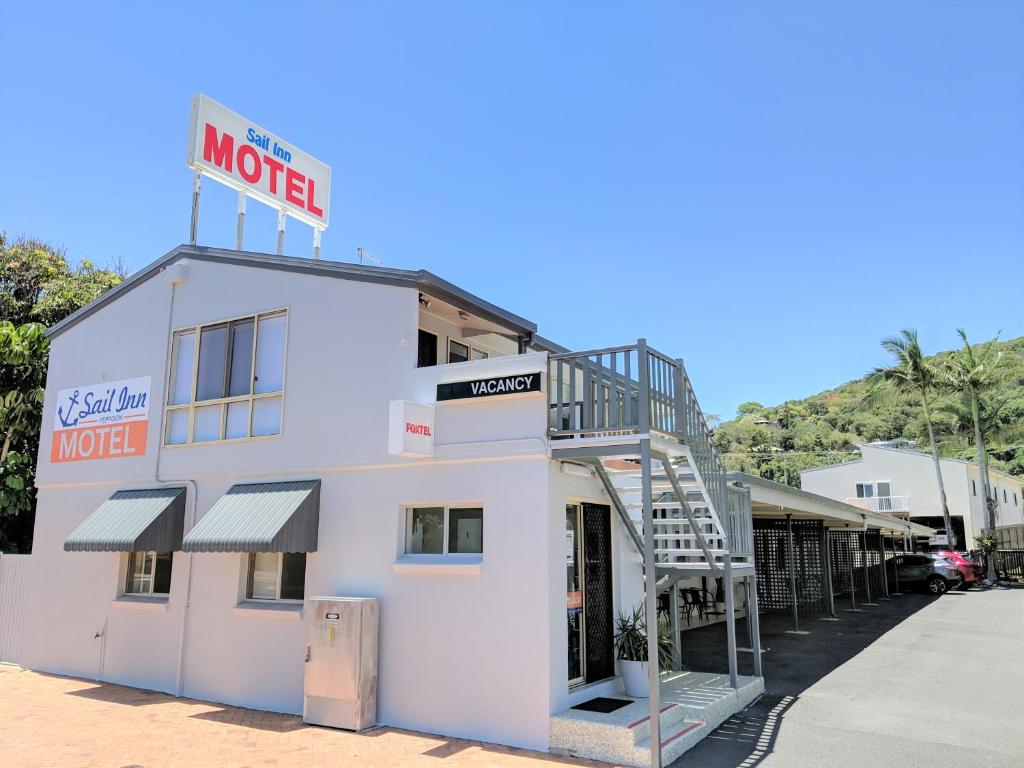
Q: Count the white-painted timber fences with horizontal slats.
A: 0